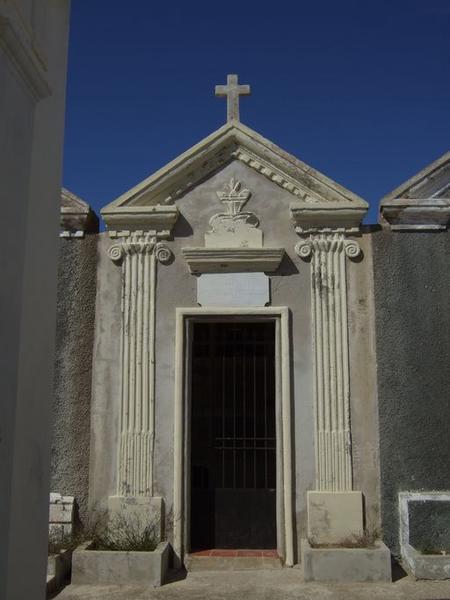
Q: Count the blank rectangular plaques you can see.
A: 1